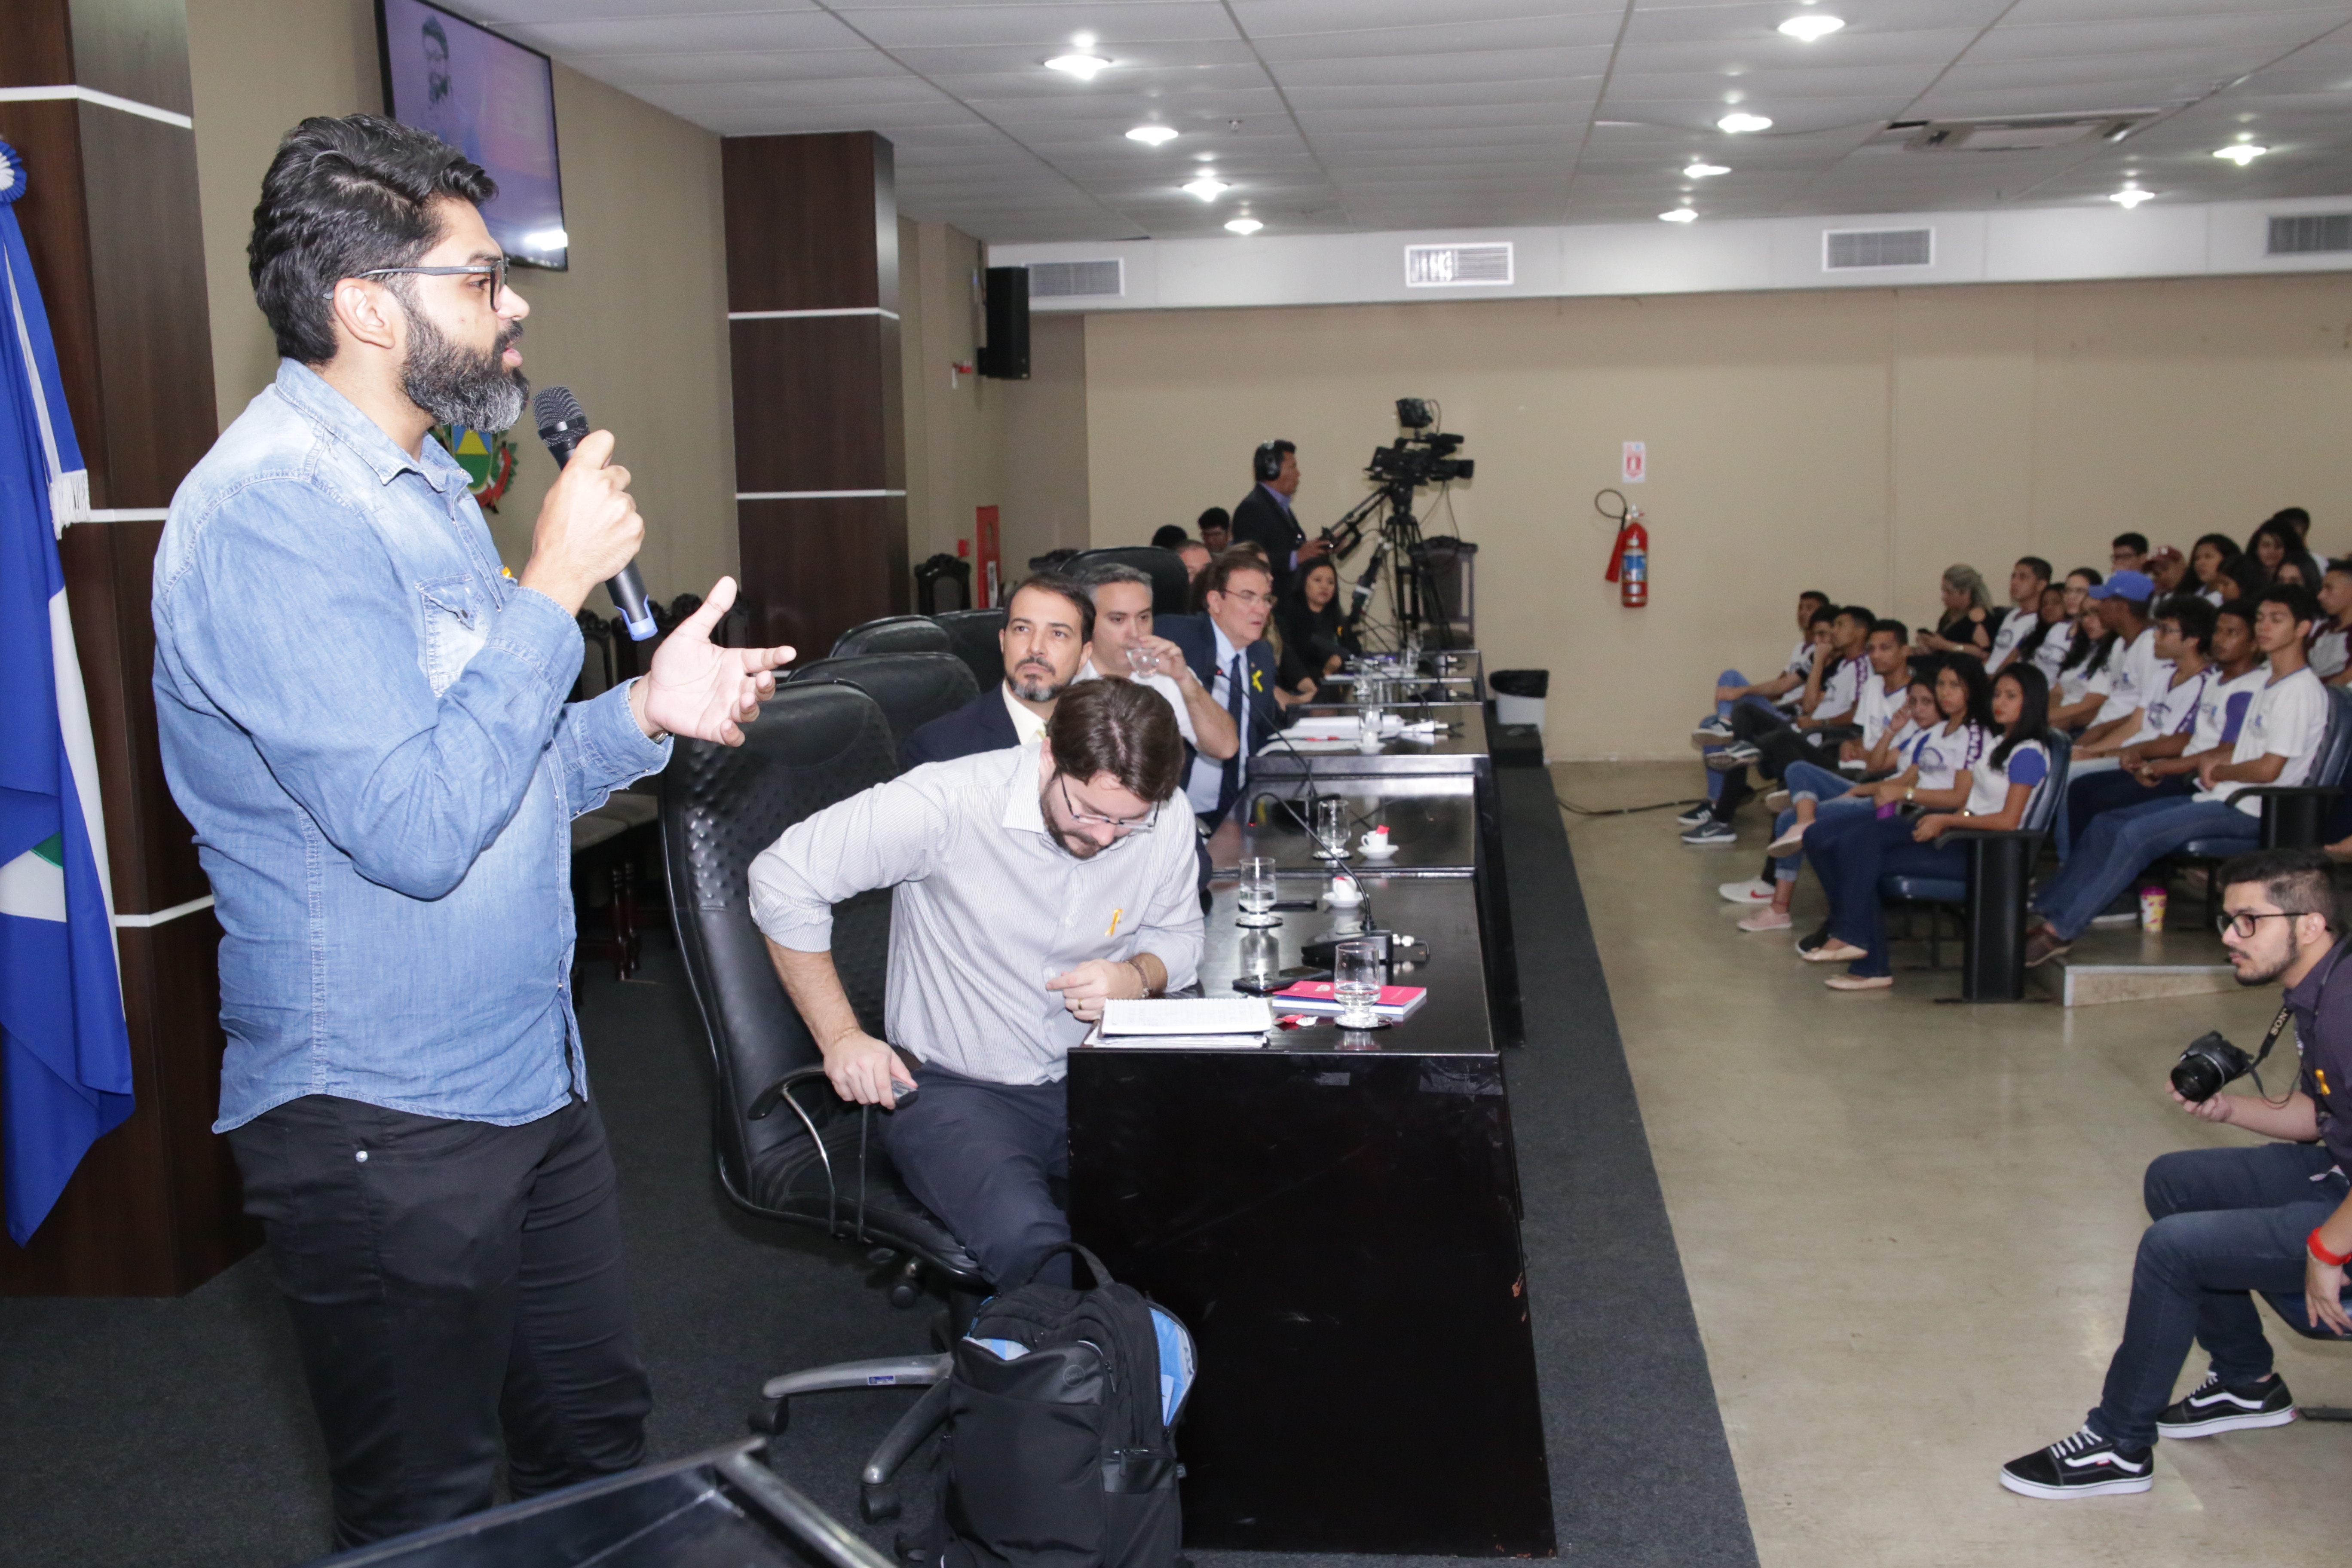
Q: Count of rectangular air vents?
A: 4